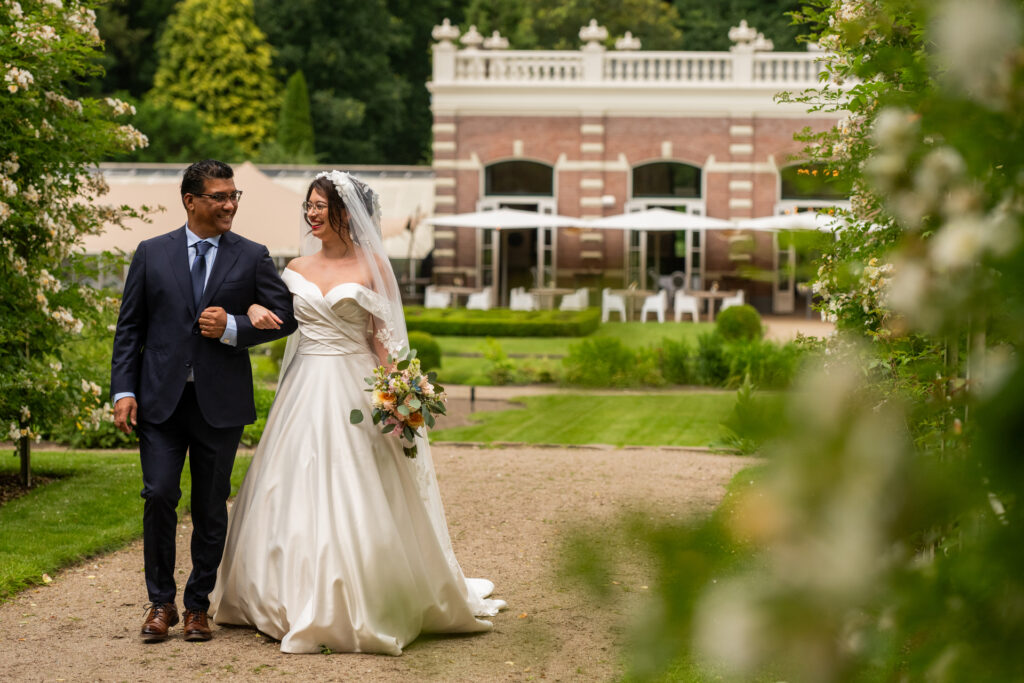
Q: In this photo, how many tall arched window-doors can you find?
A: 3